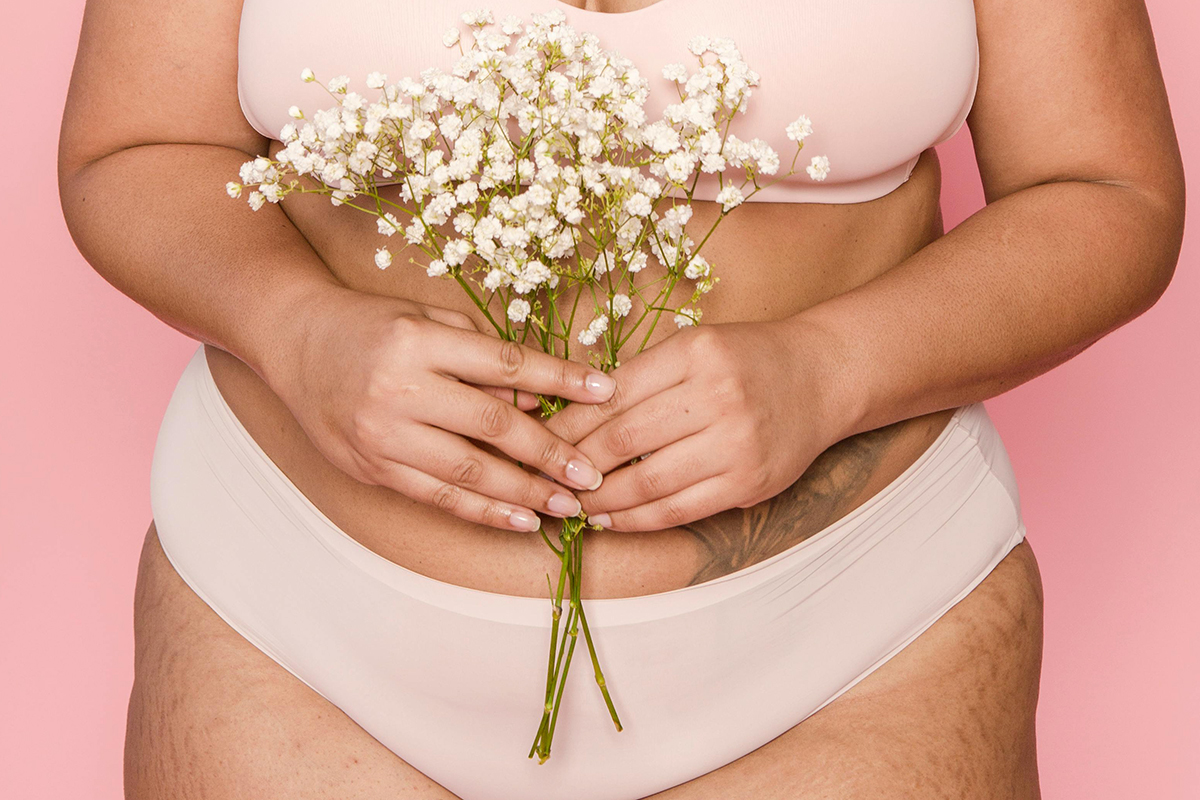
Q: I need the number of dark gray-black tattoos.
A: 1